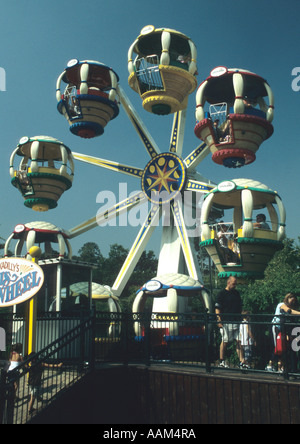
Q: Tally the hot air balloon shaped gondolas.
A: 8